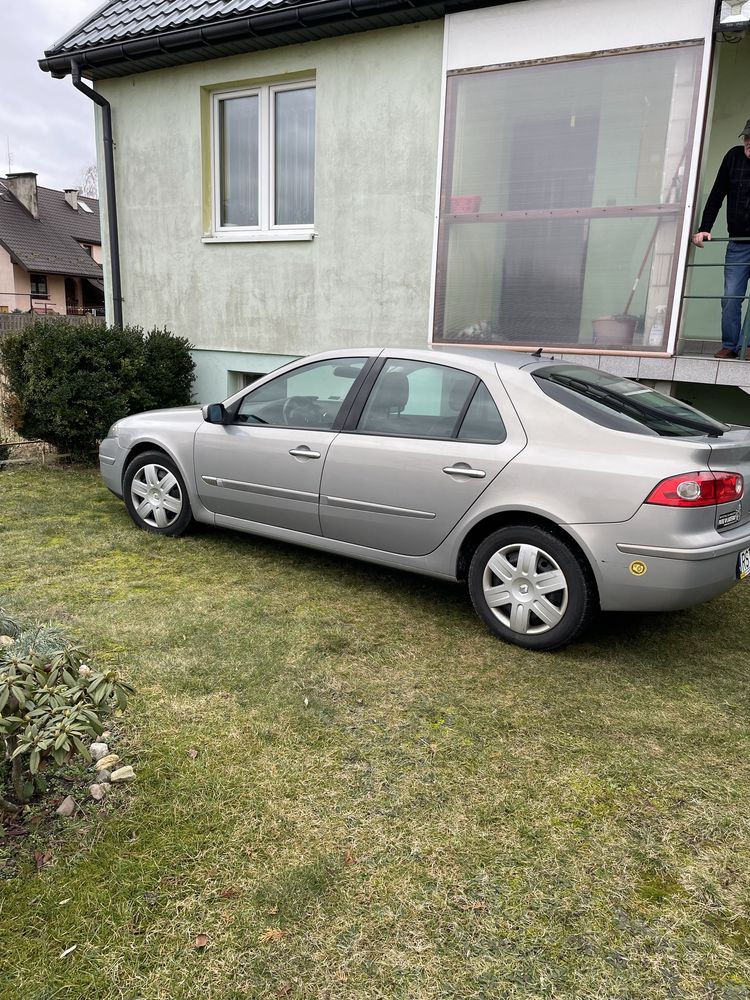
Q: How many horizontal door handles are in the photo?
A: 2